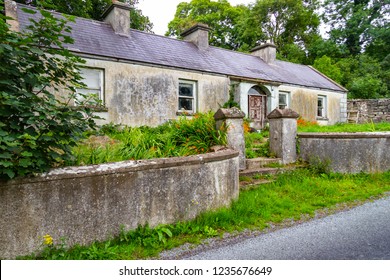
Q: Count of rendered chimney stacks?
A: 3